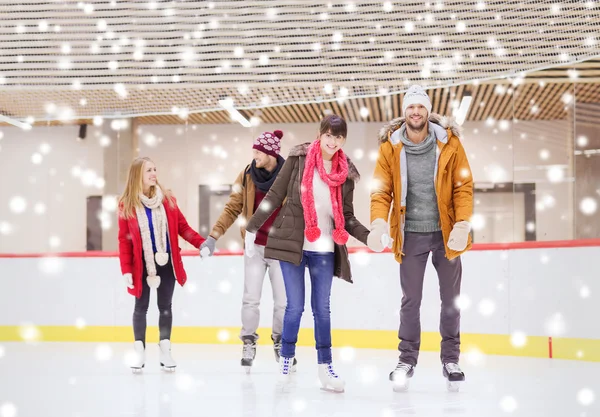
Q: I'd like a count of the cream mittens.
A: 2